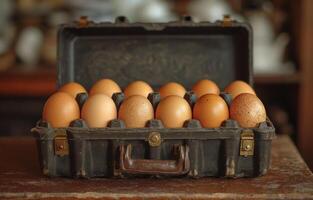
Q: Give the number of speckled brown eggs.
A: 1